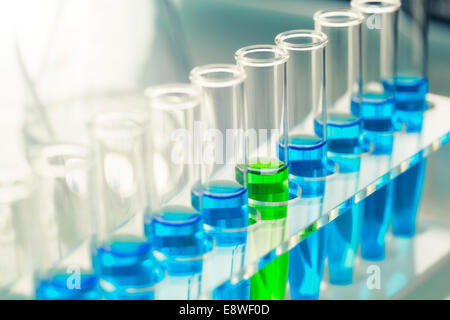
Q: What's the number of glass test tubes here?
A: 10